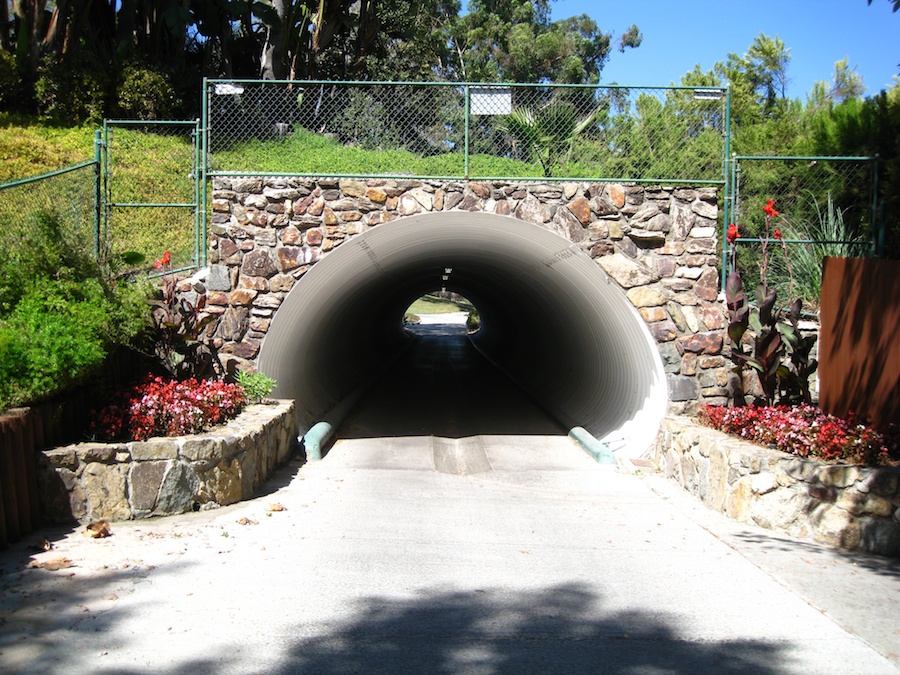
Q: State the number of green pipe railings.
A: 2